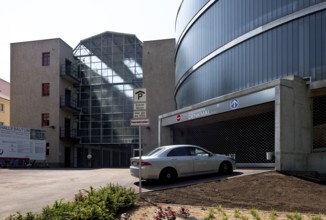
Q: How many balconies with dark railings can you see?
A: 3